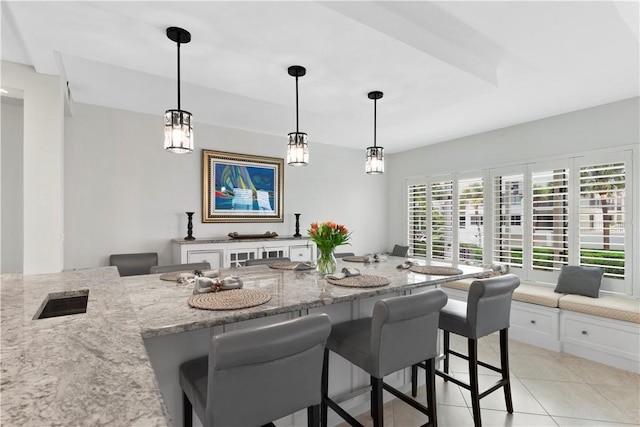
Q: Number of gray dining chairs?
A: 7